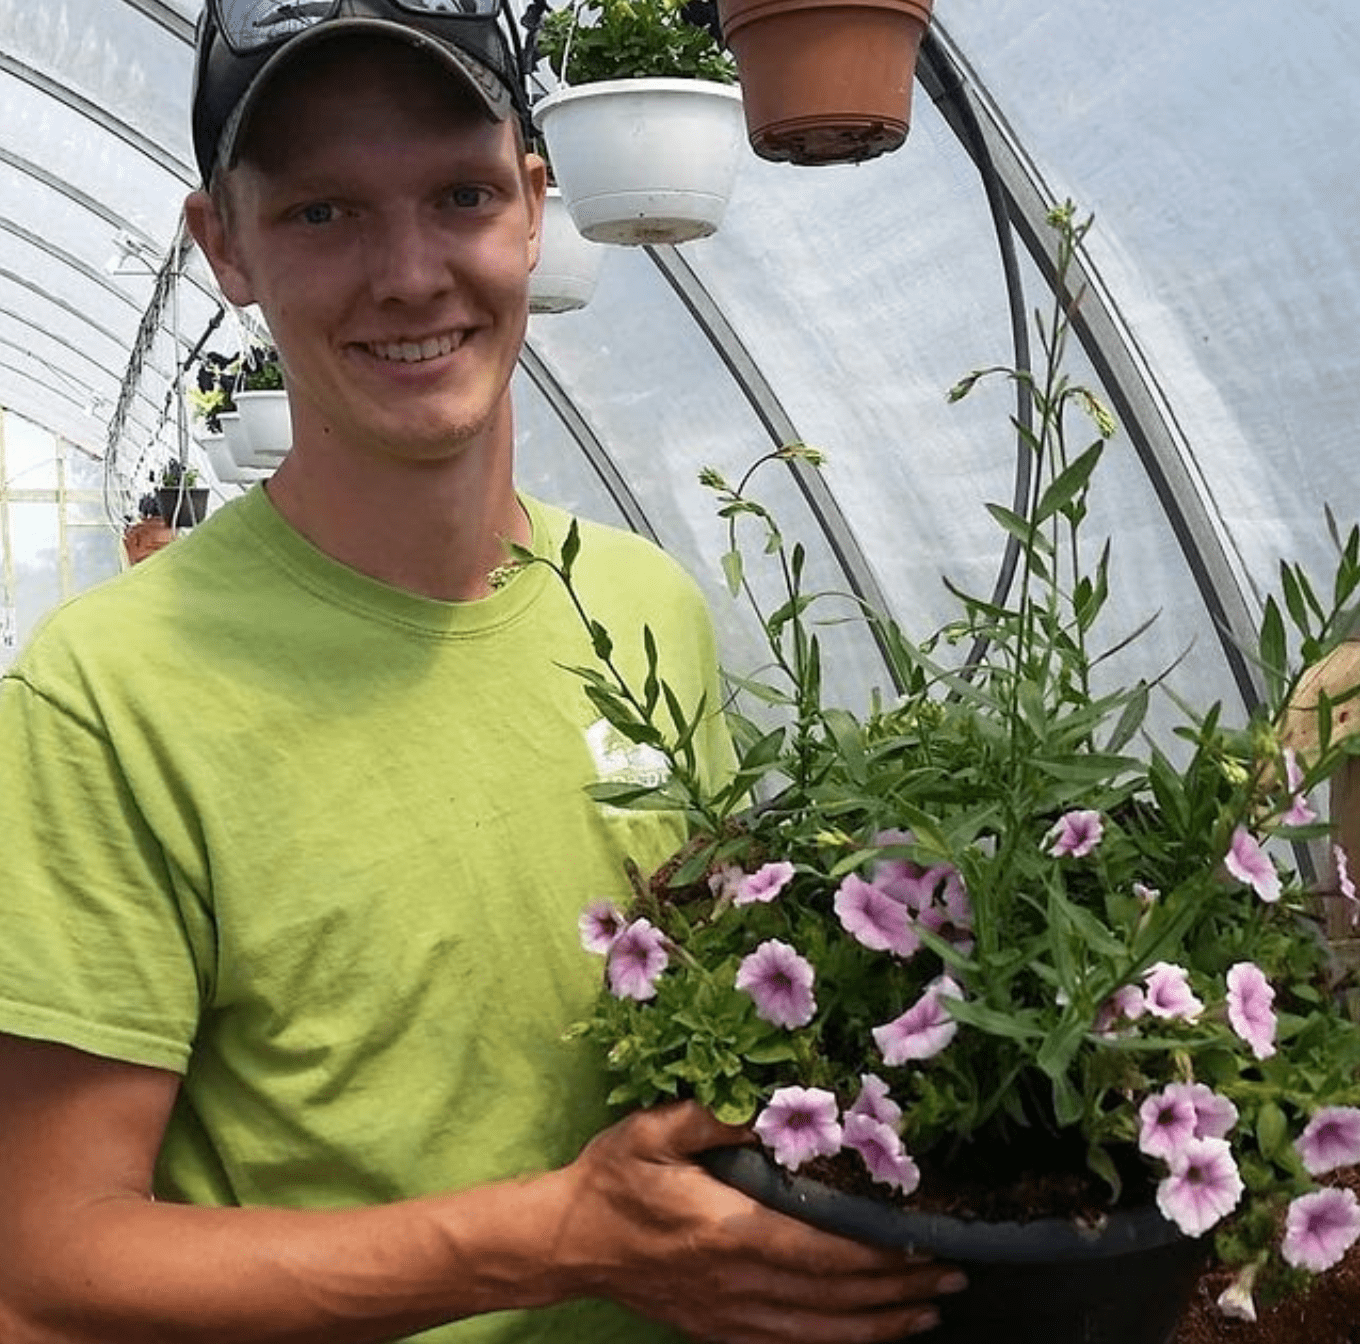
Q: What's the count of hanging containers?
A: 8